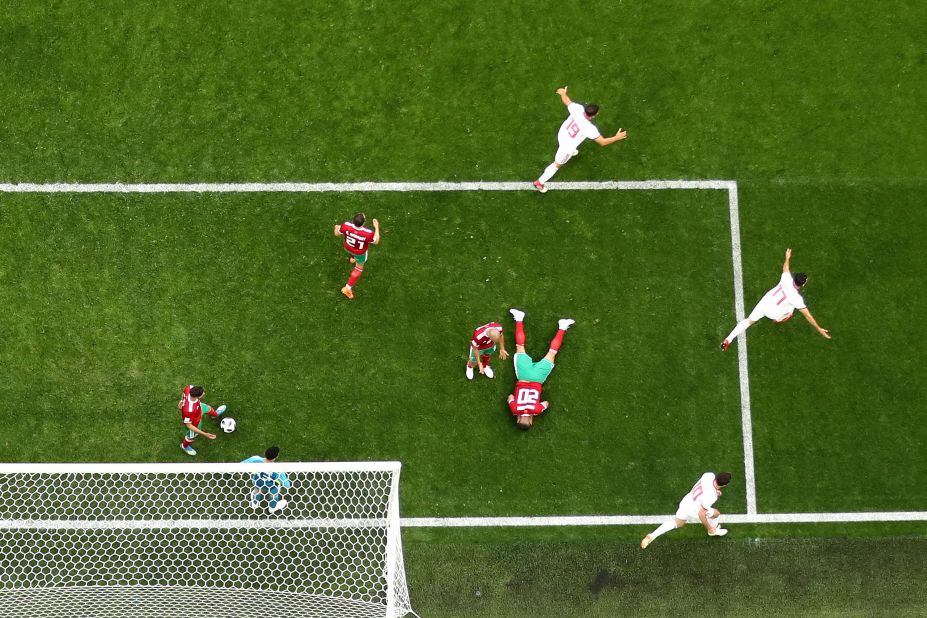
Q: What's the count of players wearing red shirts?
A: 4